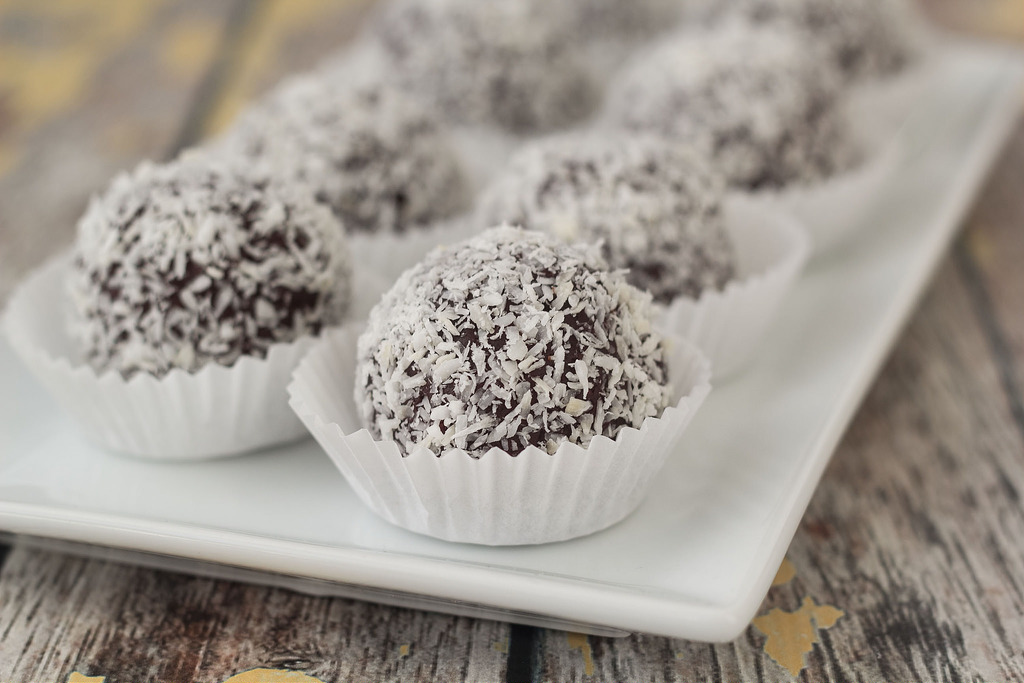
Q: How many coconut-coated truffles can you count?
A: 8